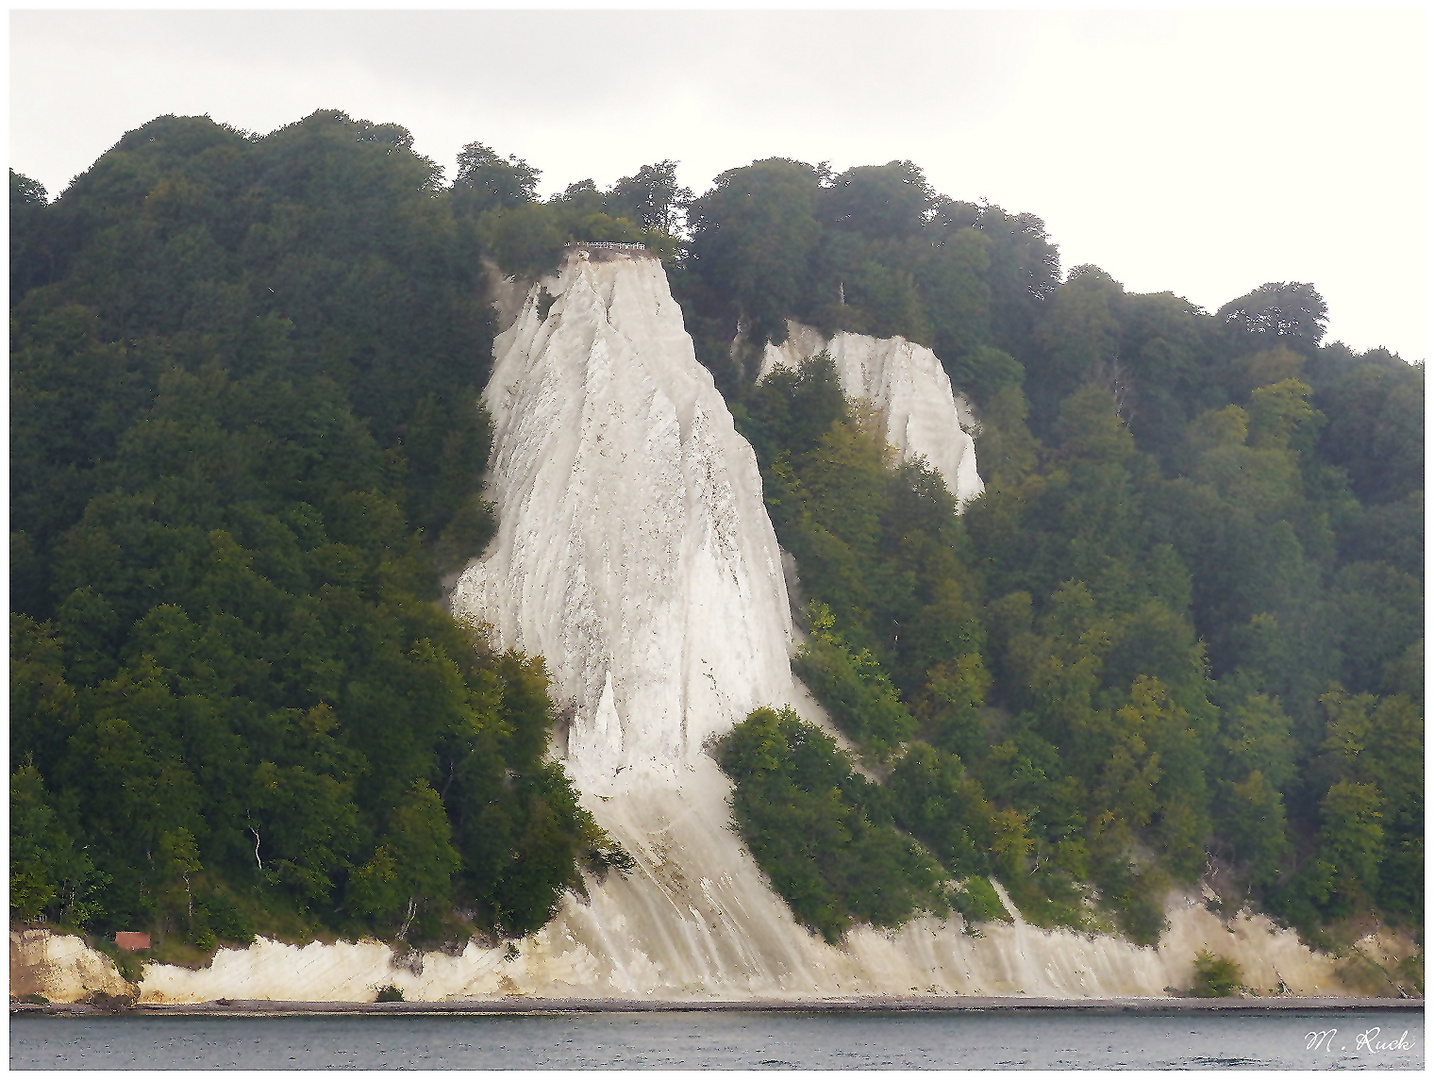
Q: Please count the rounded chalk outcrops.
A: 2